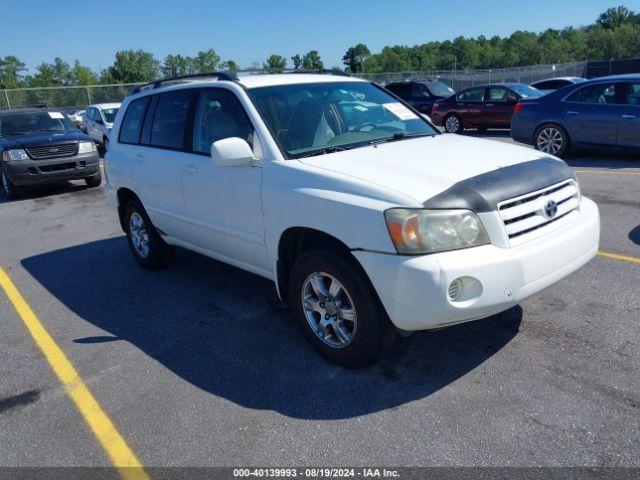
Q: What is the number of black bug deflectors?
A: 1